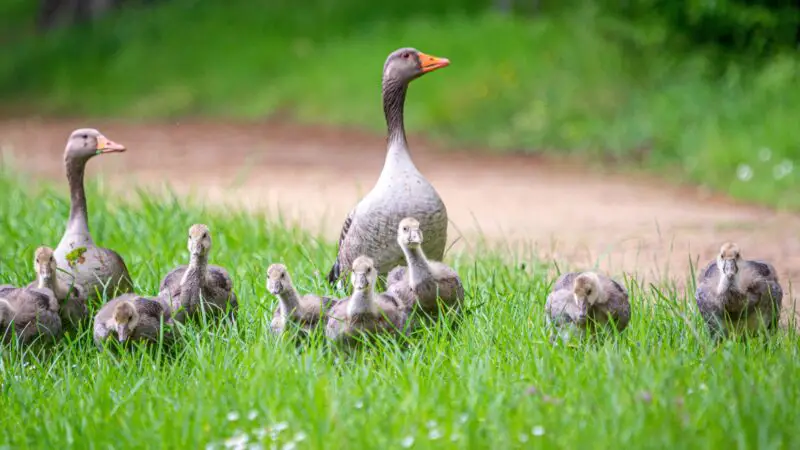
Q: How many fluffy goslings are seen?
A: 9